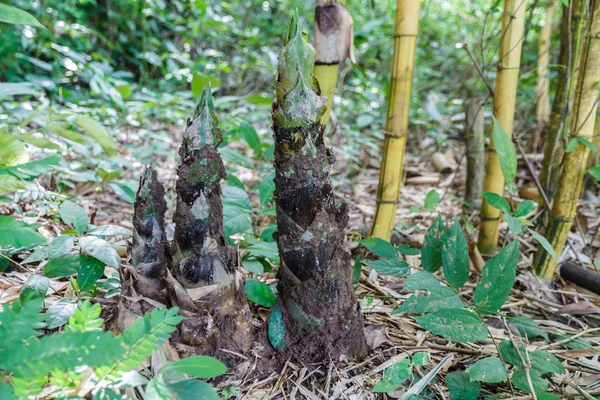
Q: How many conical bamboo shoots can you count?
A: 3